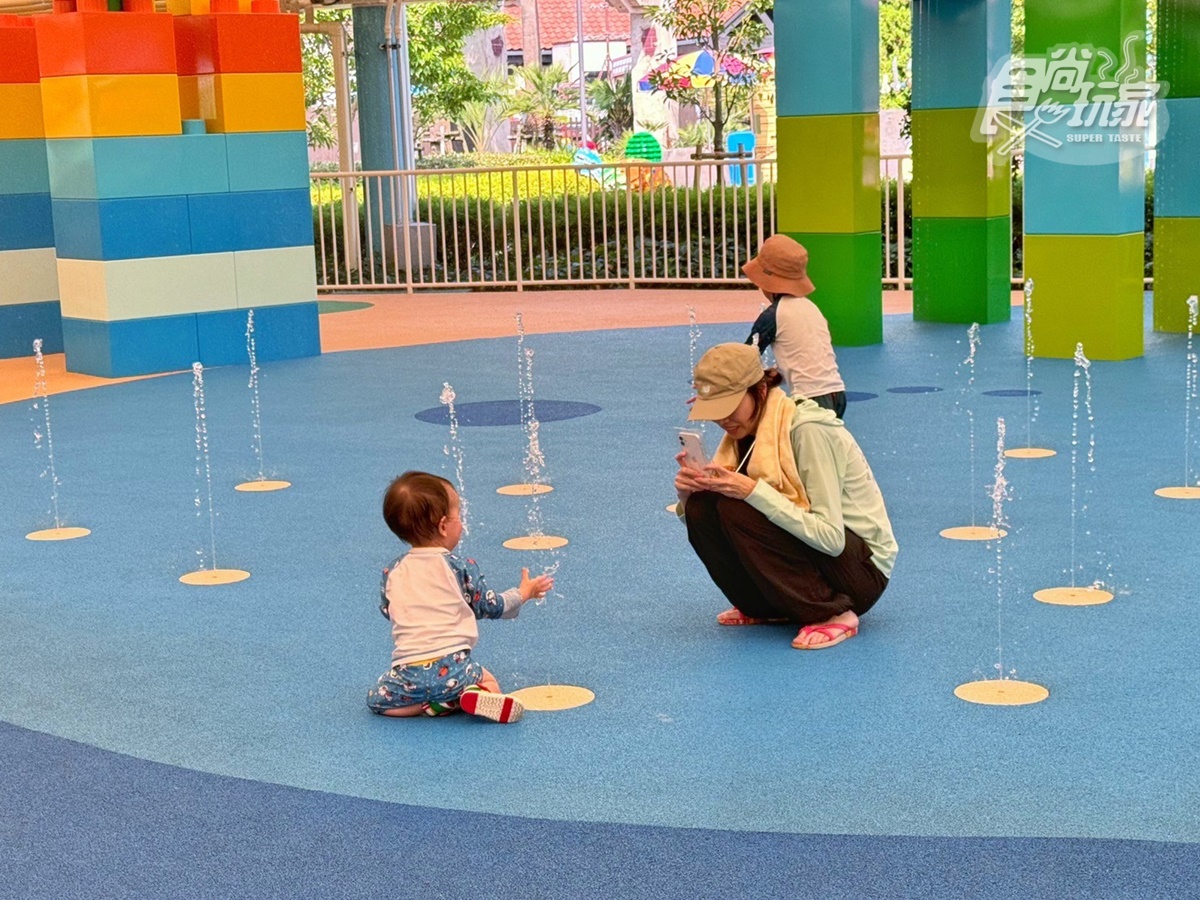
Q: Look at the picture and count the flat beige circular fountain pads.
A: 12